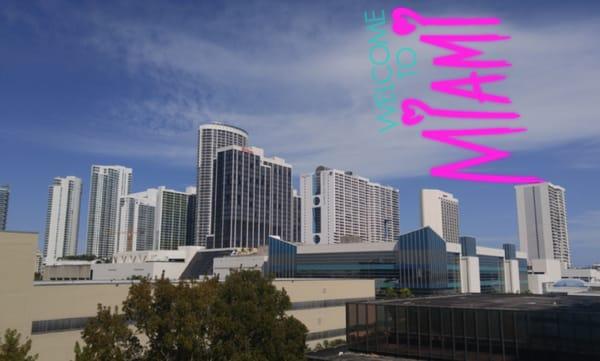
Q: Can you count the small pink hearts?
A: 2